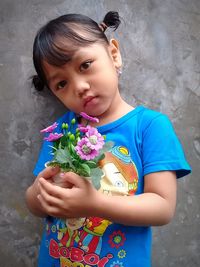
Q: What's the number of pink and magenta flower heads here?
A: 6